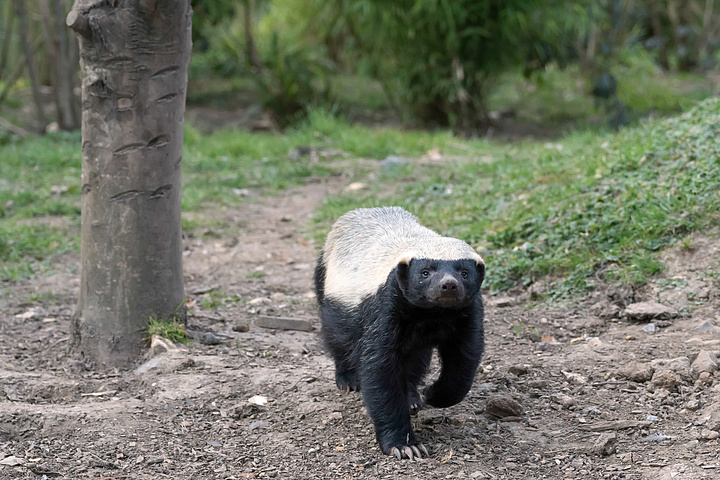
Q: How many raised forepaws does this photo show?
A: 1